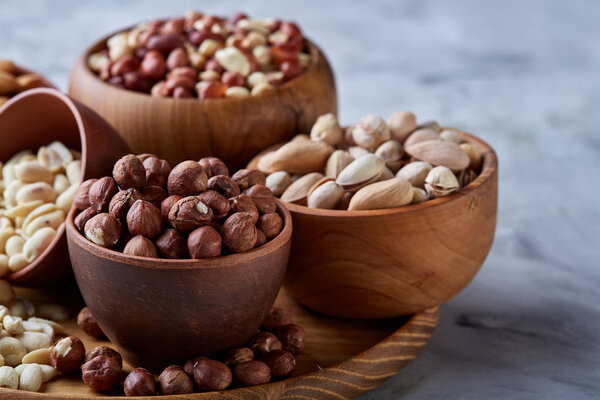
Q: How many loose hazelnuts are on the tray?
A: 14